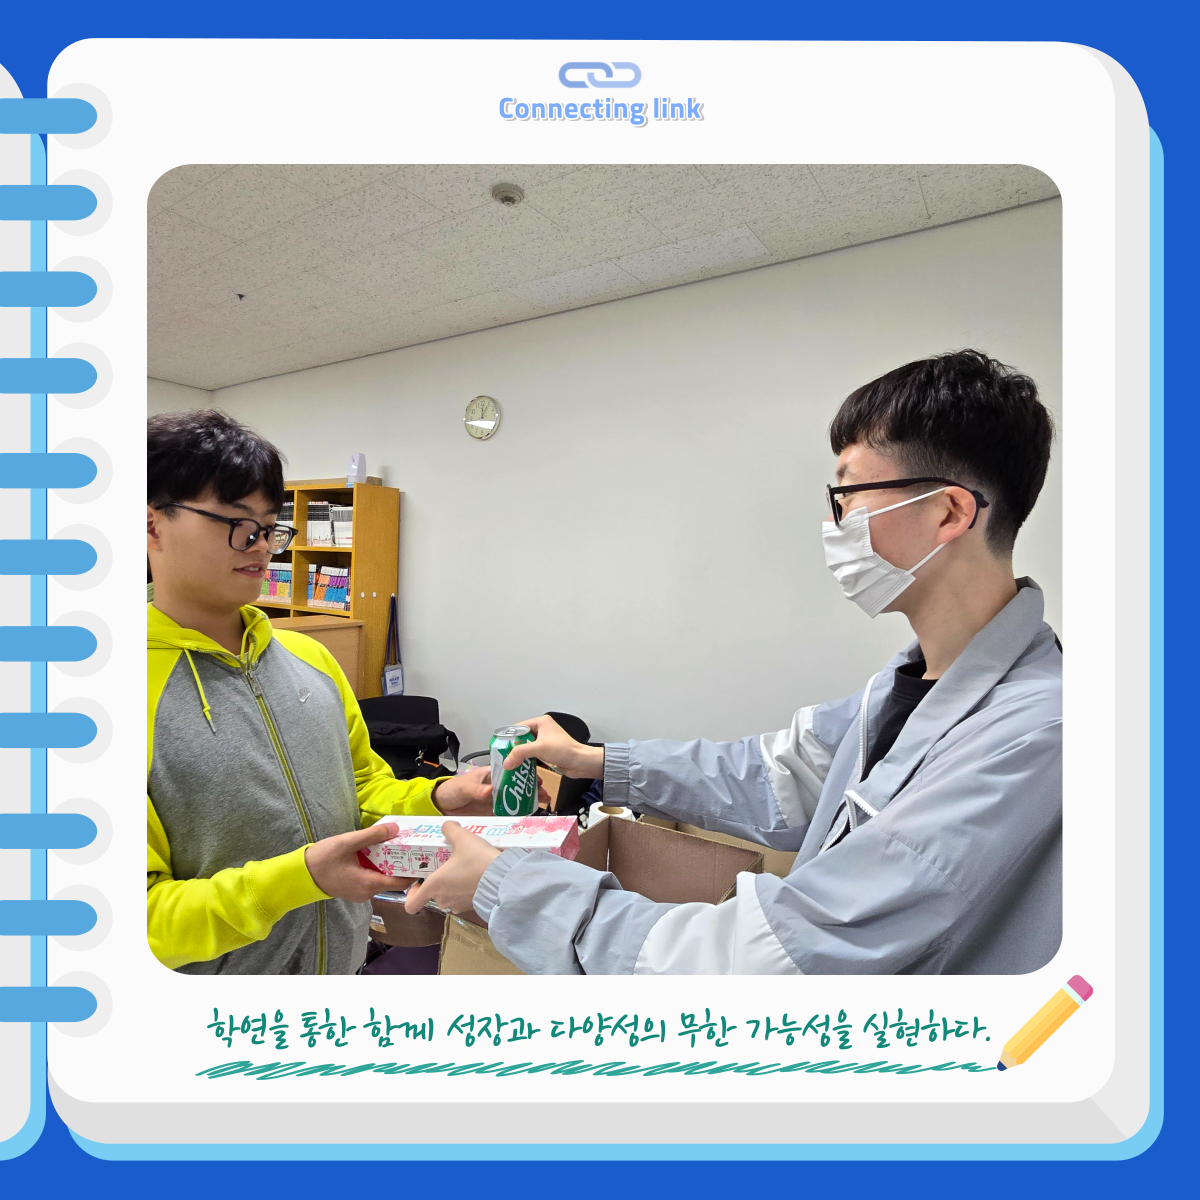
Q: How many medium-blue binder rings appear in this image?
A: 11